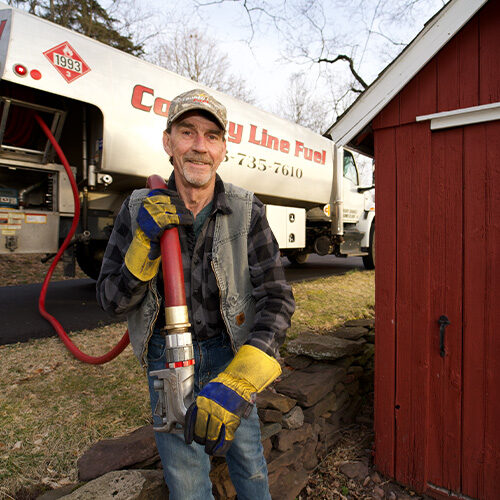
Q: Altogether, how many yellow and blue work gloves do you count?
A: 2